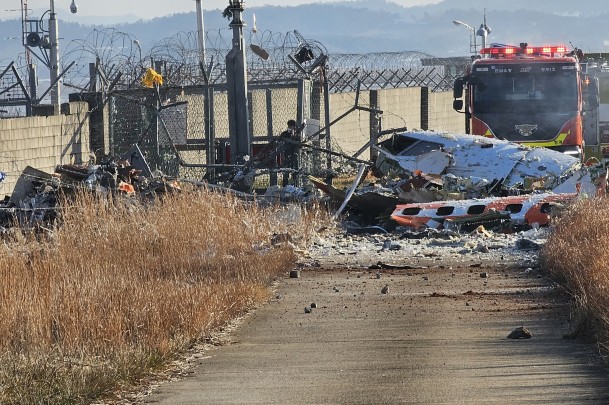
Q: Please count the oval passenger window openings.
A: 5